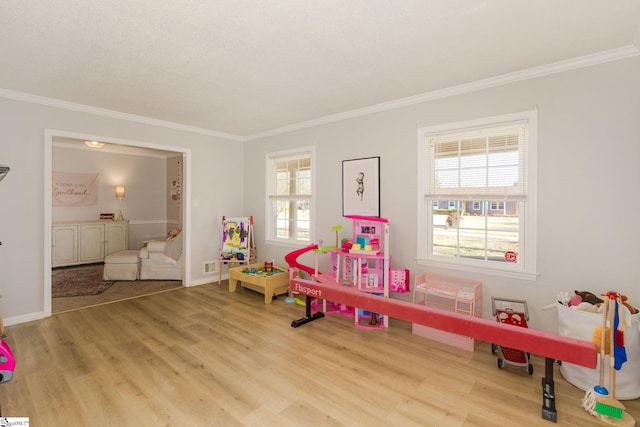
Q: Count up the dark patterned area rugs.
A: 1